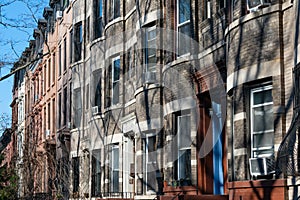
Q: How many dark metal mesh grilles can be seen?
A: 1